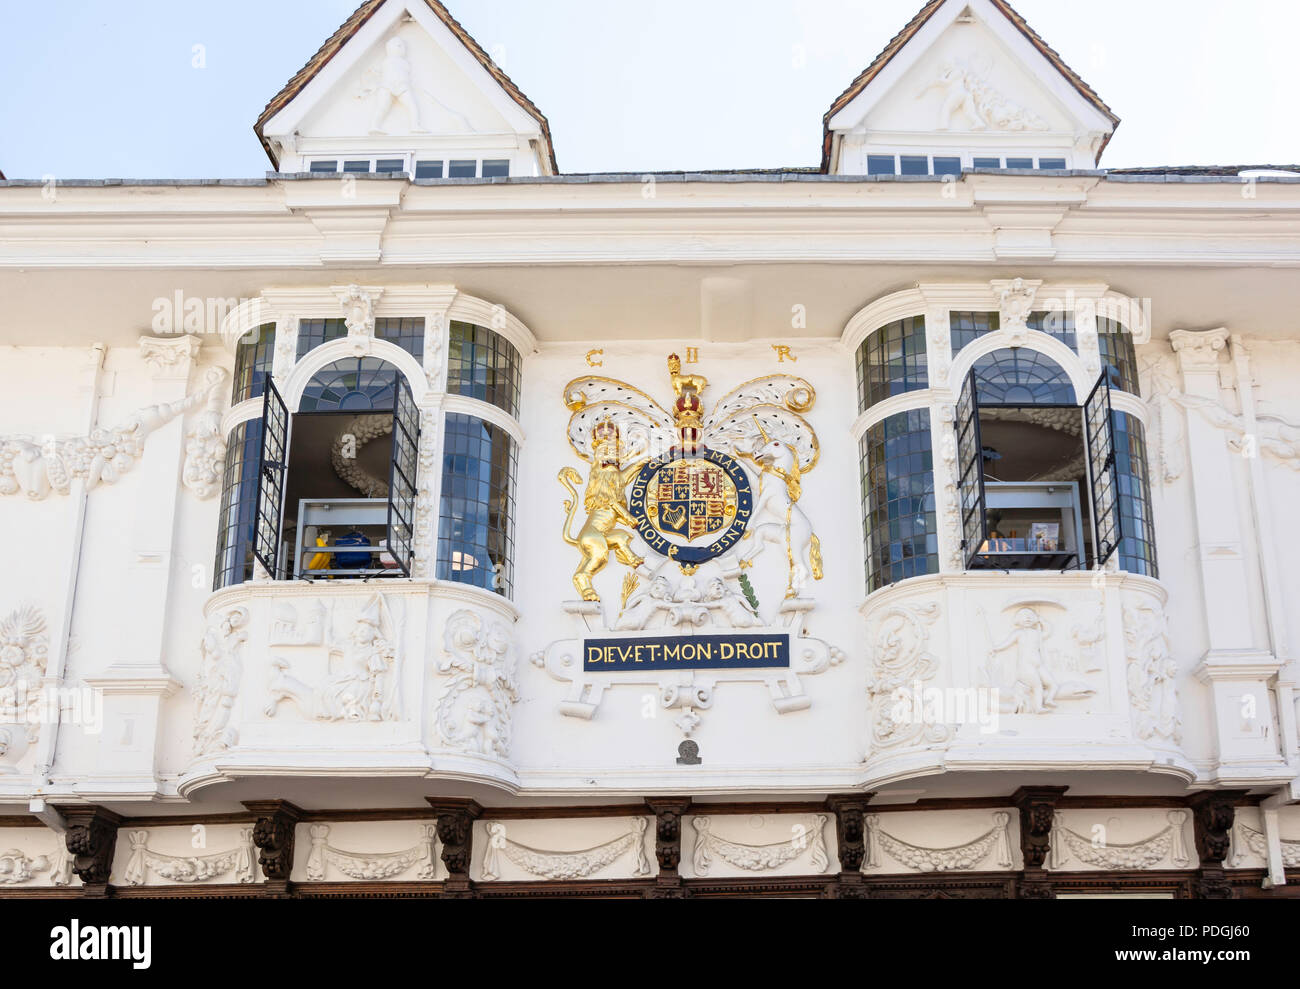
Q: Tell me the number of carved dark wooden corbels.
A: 7